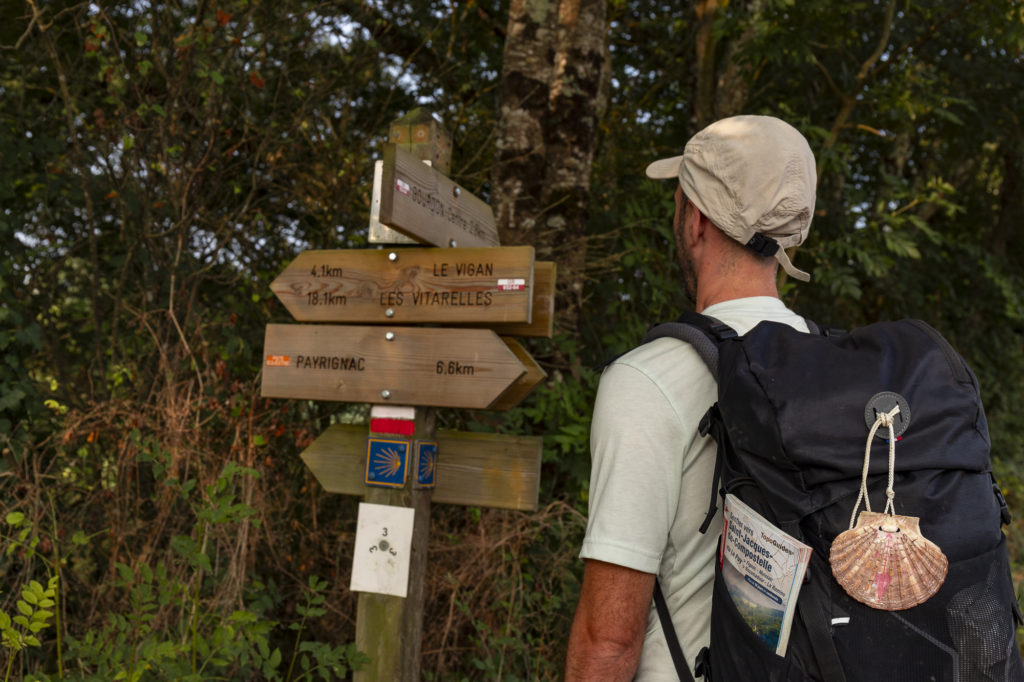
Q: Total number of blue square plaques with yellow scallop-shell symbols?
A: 2